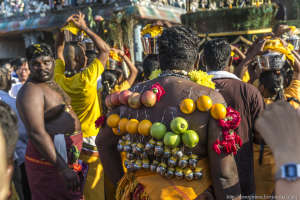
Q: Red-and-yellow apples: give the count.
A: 5